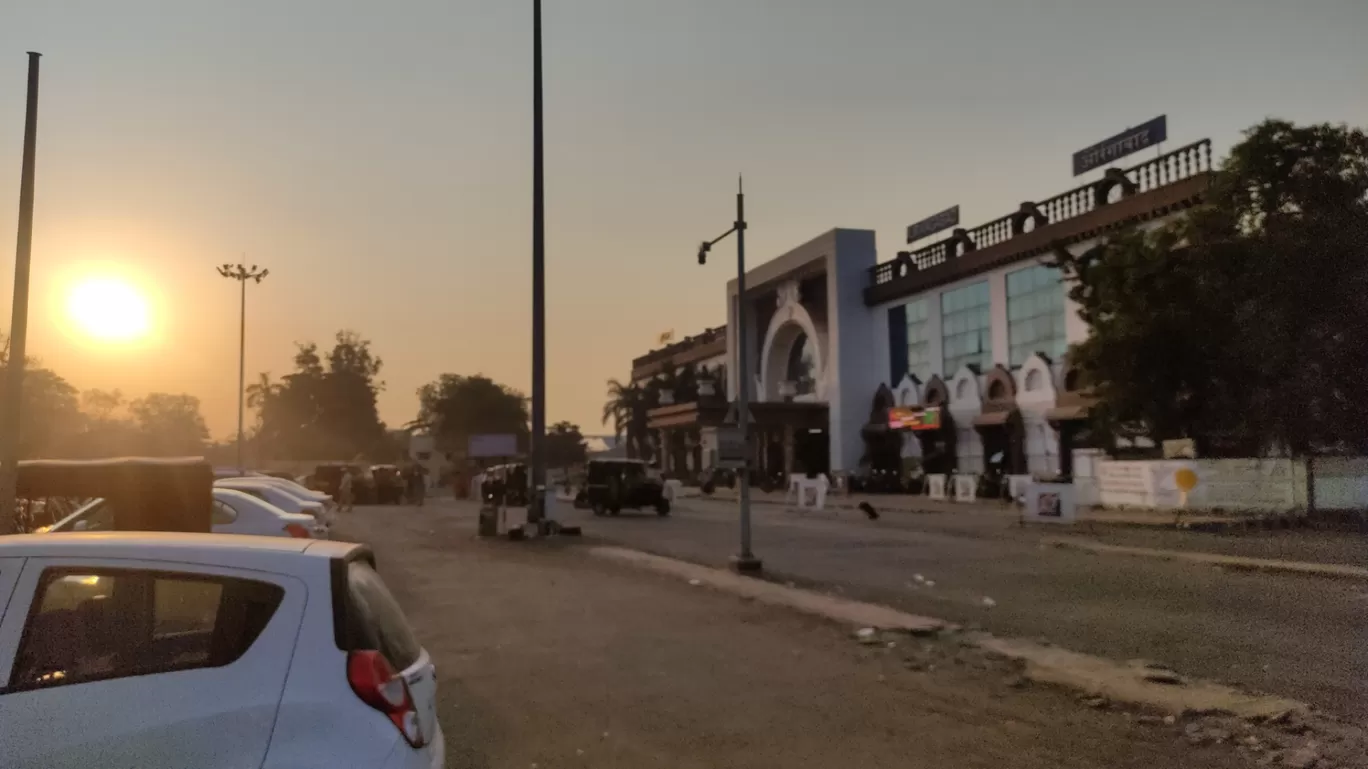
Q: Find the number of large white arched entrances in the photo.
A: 1